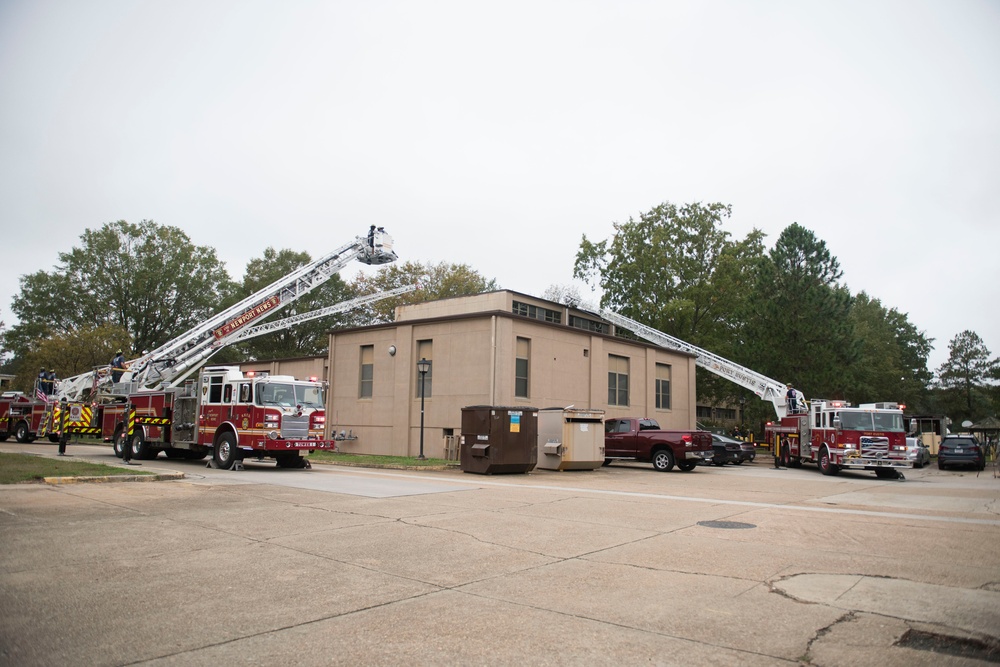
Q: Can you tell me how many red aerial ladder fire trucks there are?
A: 3